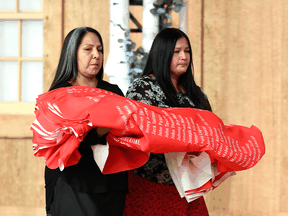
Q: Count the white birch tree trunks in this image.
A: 2